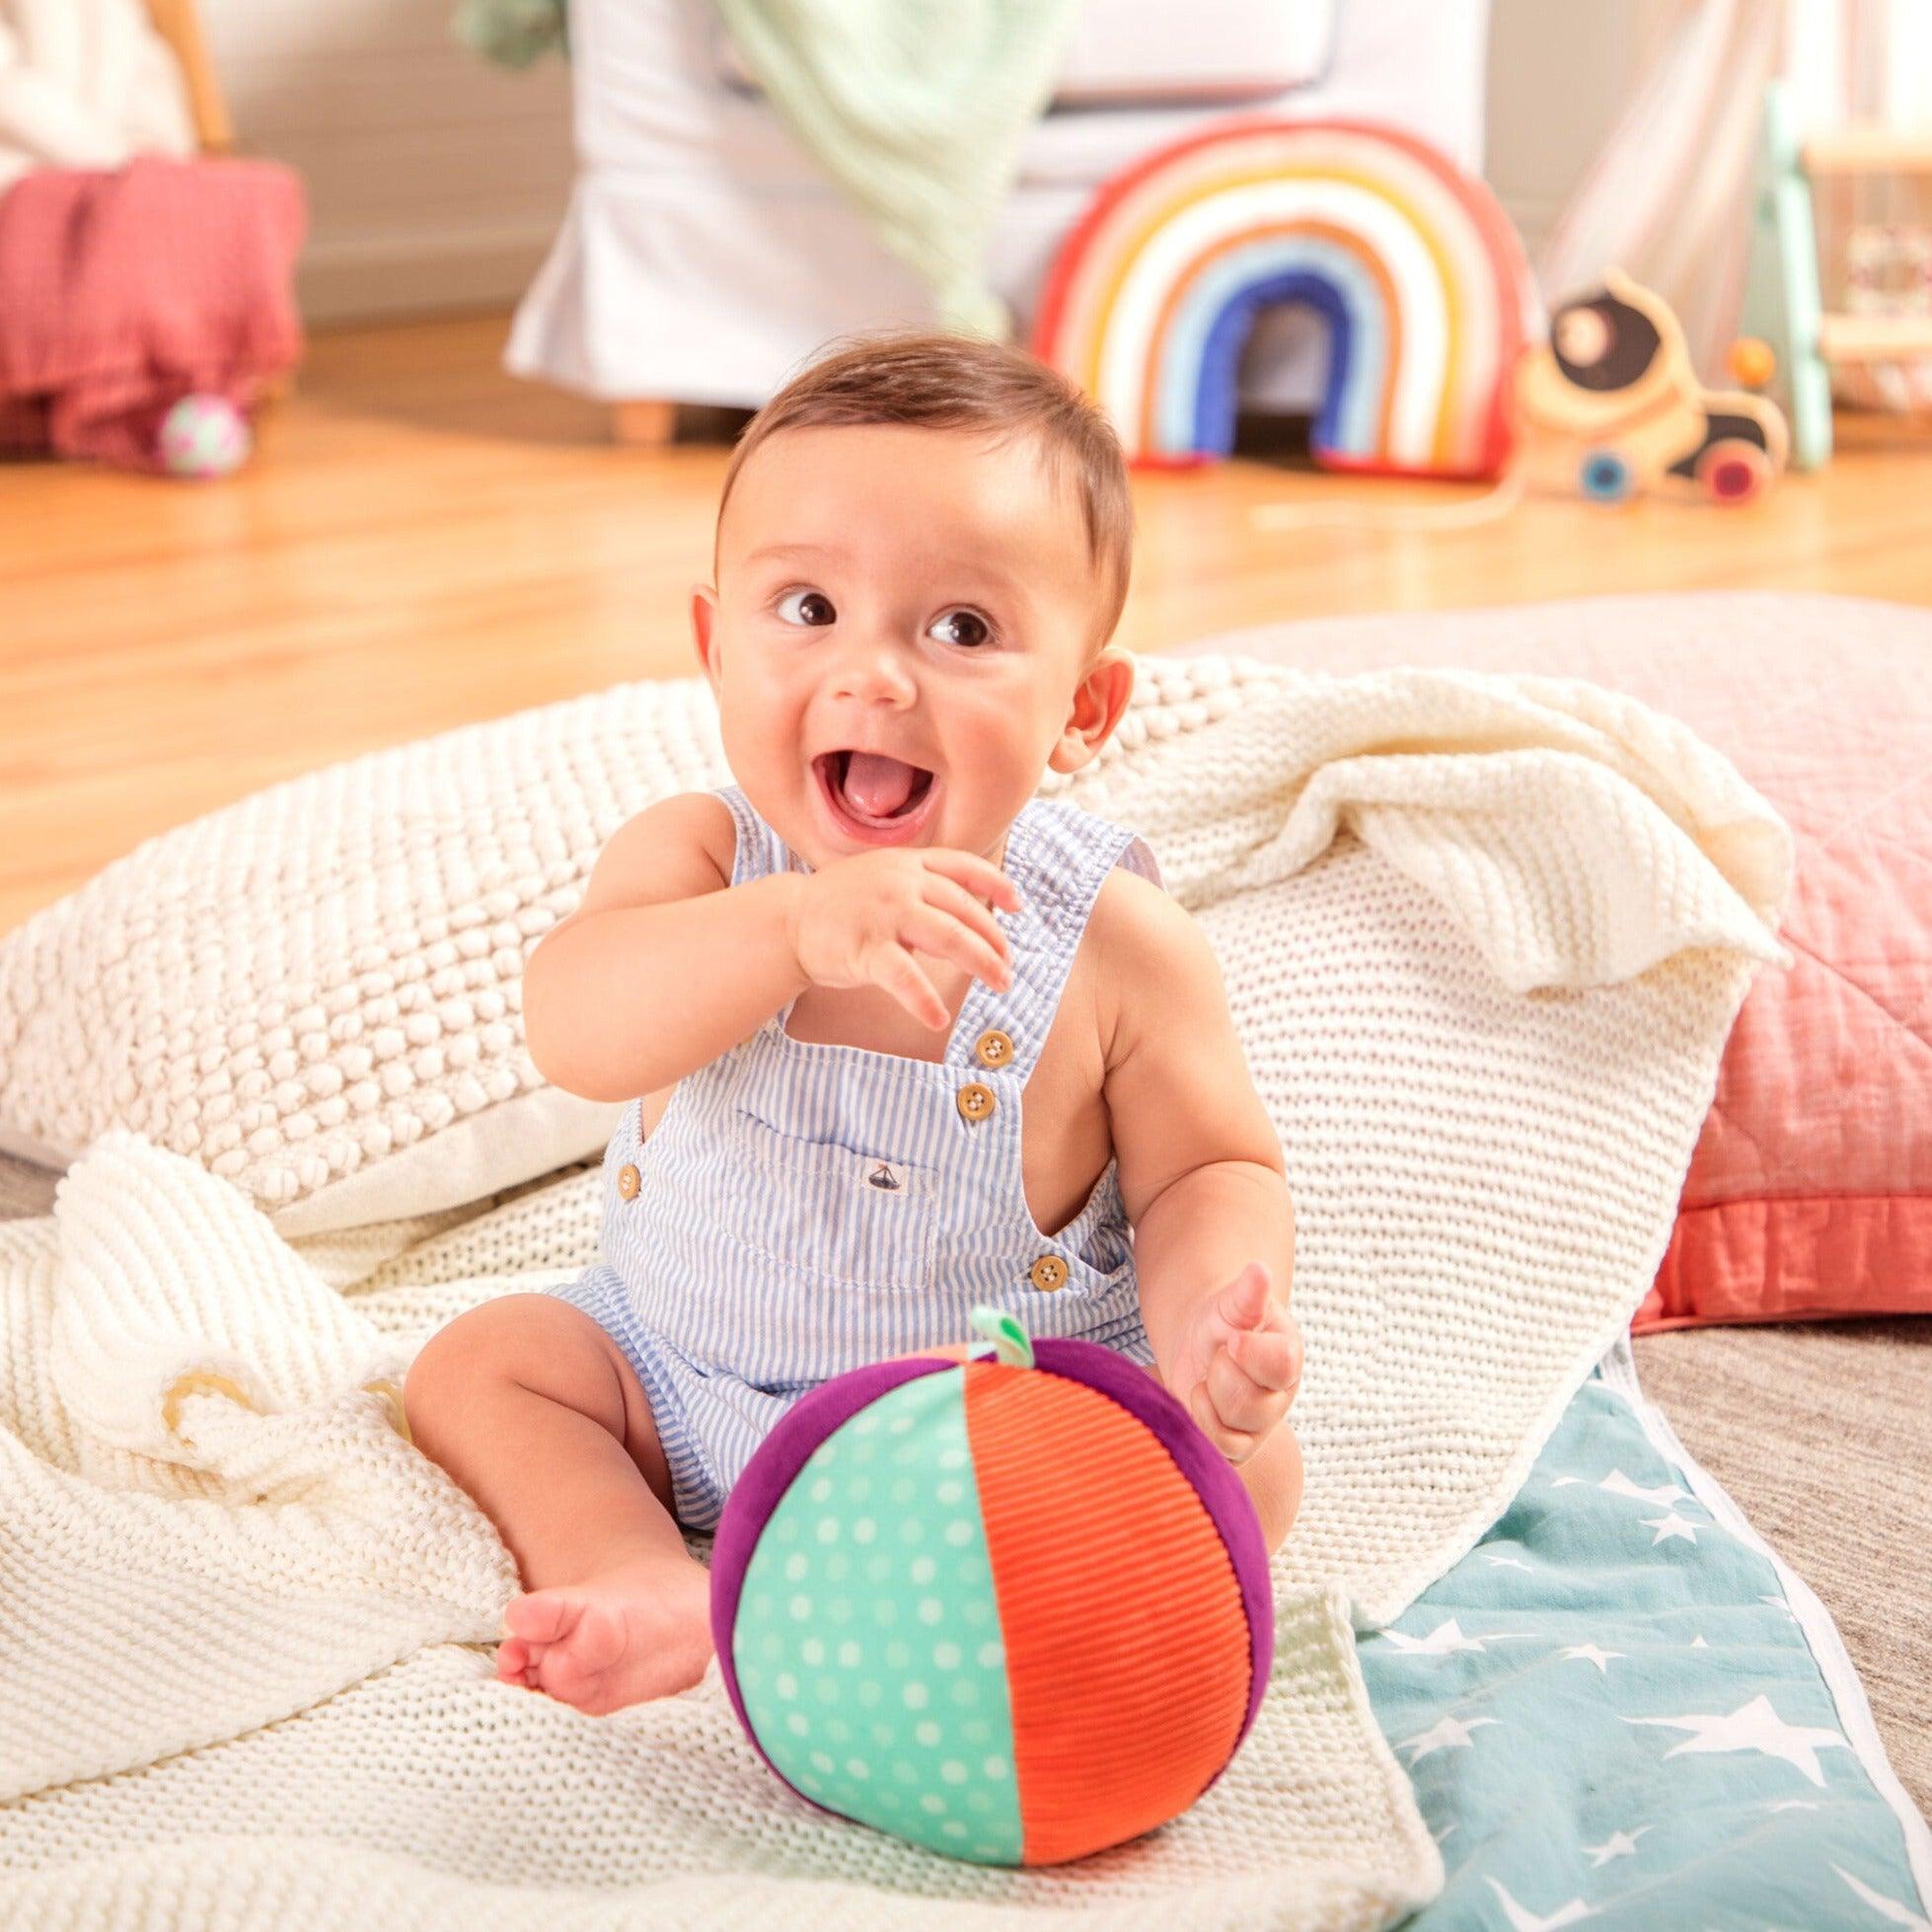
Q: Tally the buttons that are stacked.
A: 2